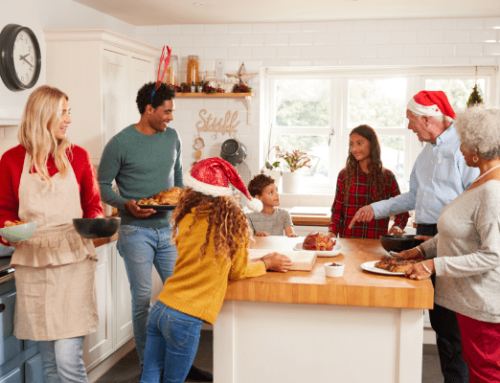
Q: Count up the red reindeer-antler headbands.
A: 1